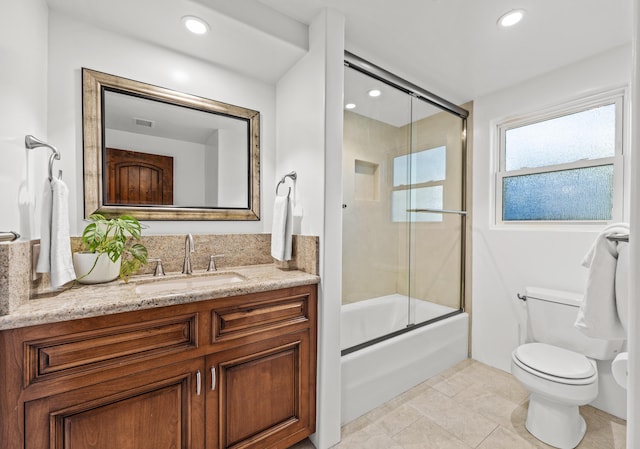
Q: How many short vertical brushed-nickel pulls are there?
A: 2